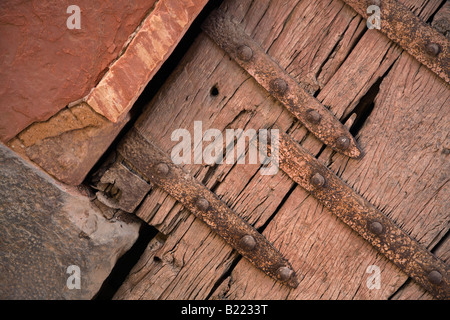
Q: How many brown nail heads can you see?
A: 12